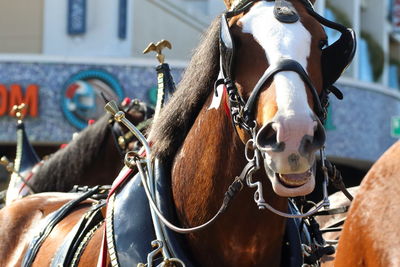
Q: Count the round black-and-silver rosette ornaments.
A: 1